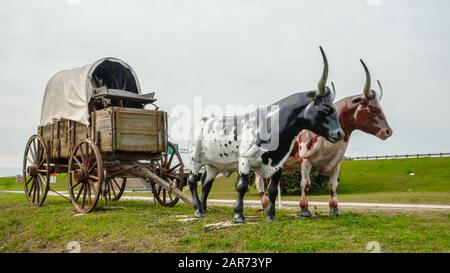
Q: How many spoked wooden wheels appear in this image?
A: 4